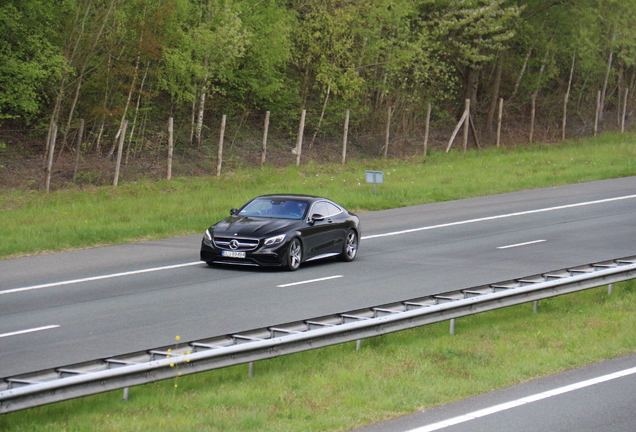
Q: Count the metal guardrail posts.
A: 6